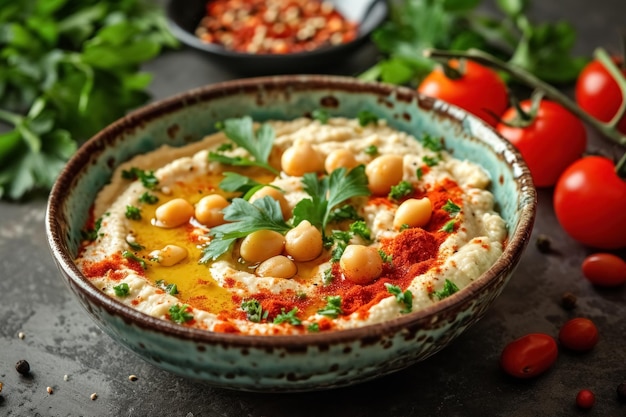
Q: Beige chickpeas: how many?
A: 12